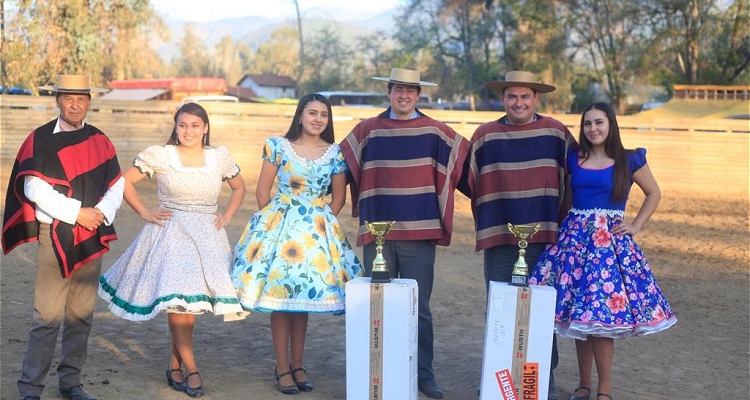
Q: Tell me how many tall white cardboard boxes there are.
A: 2